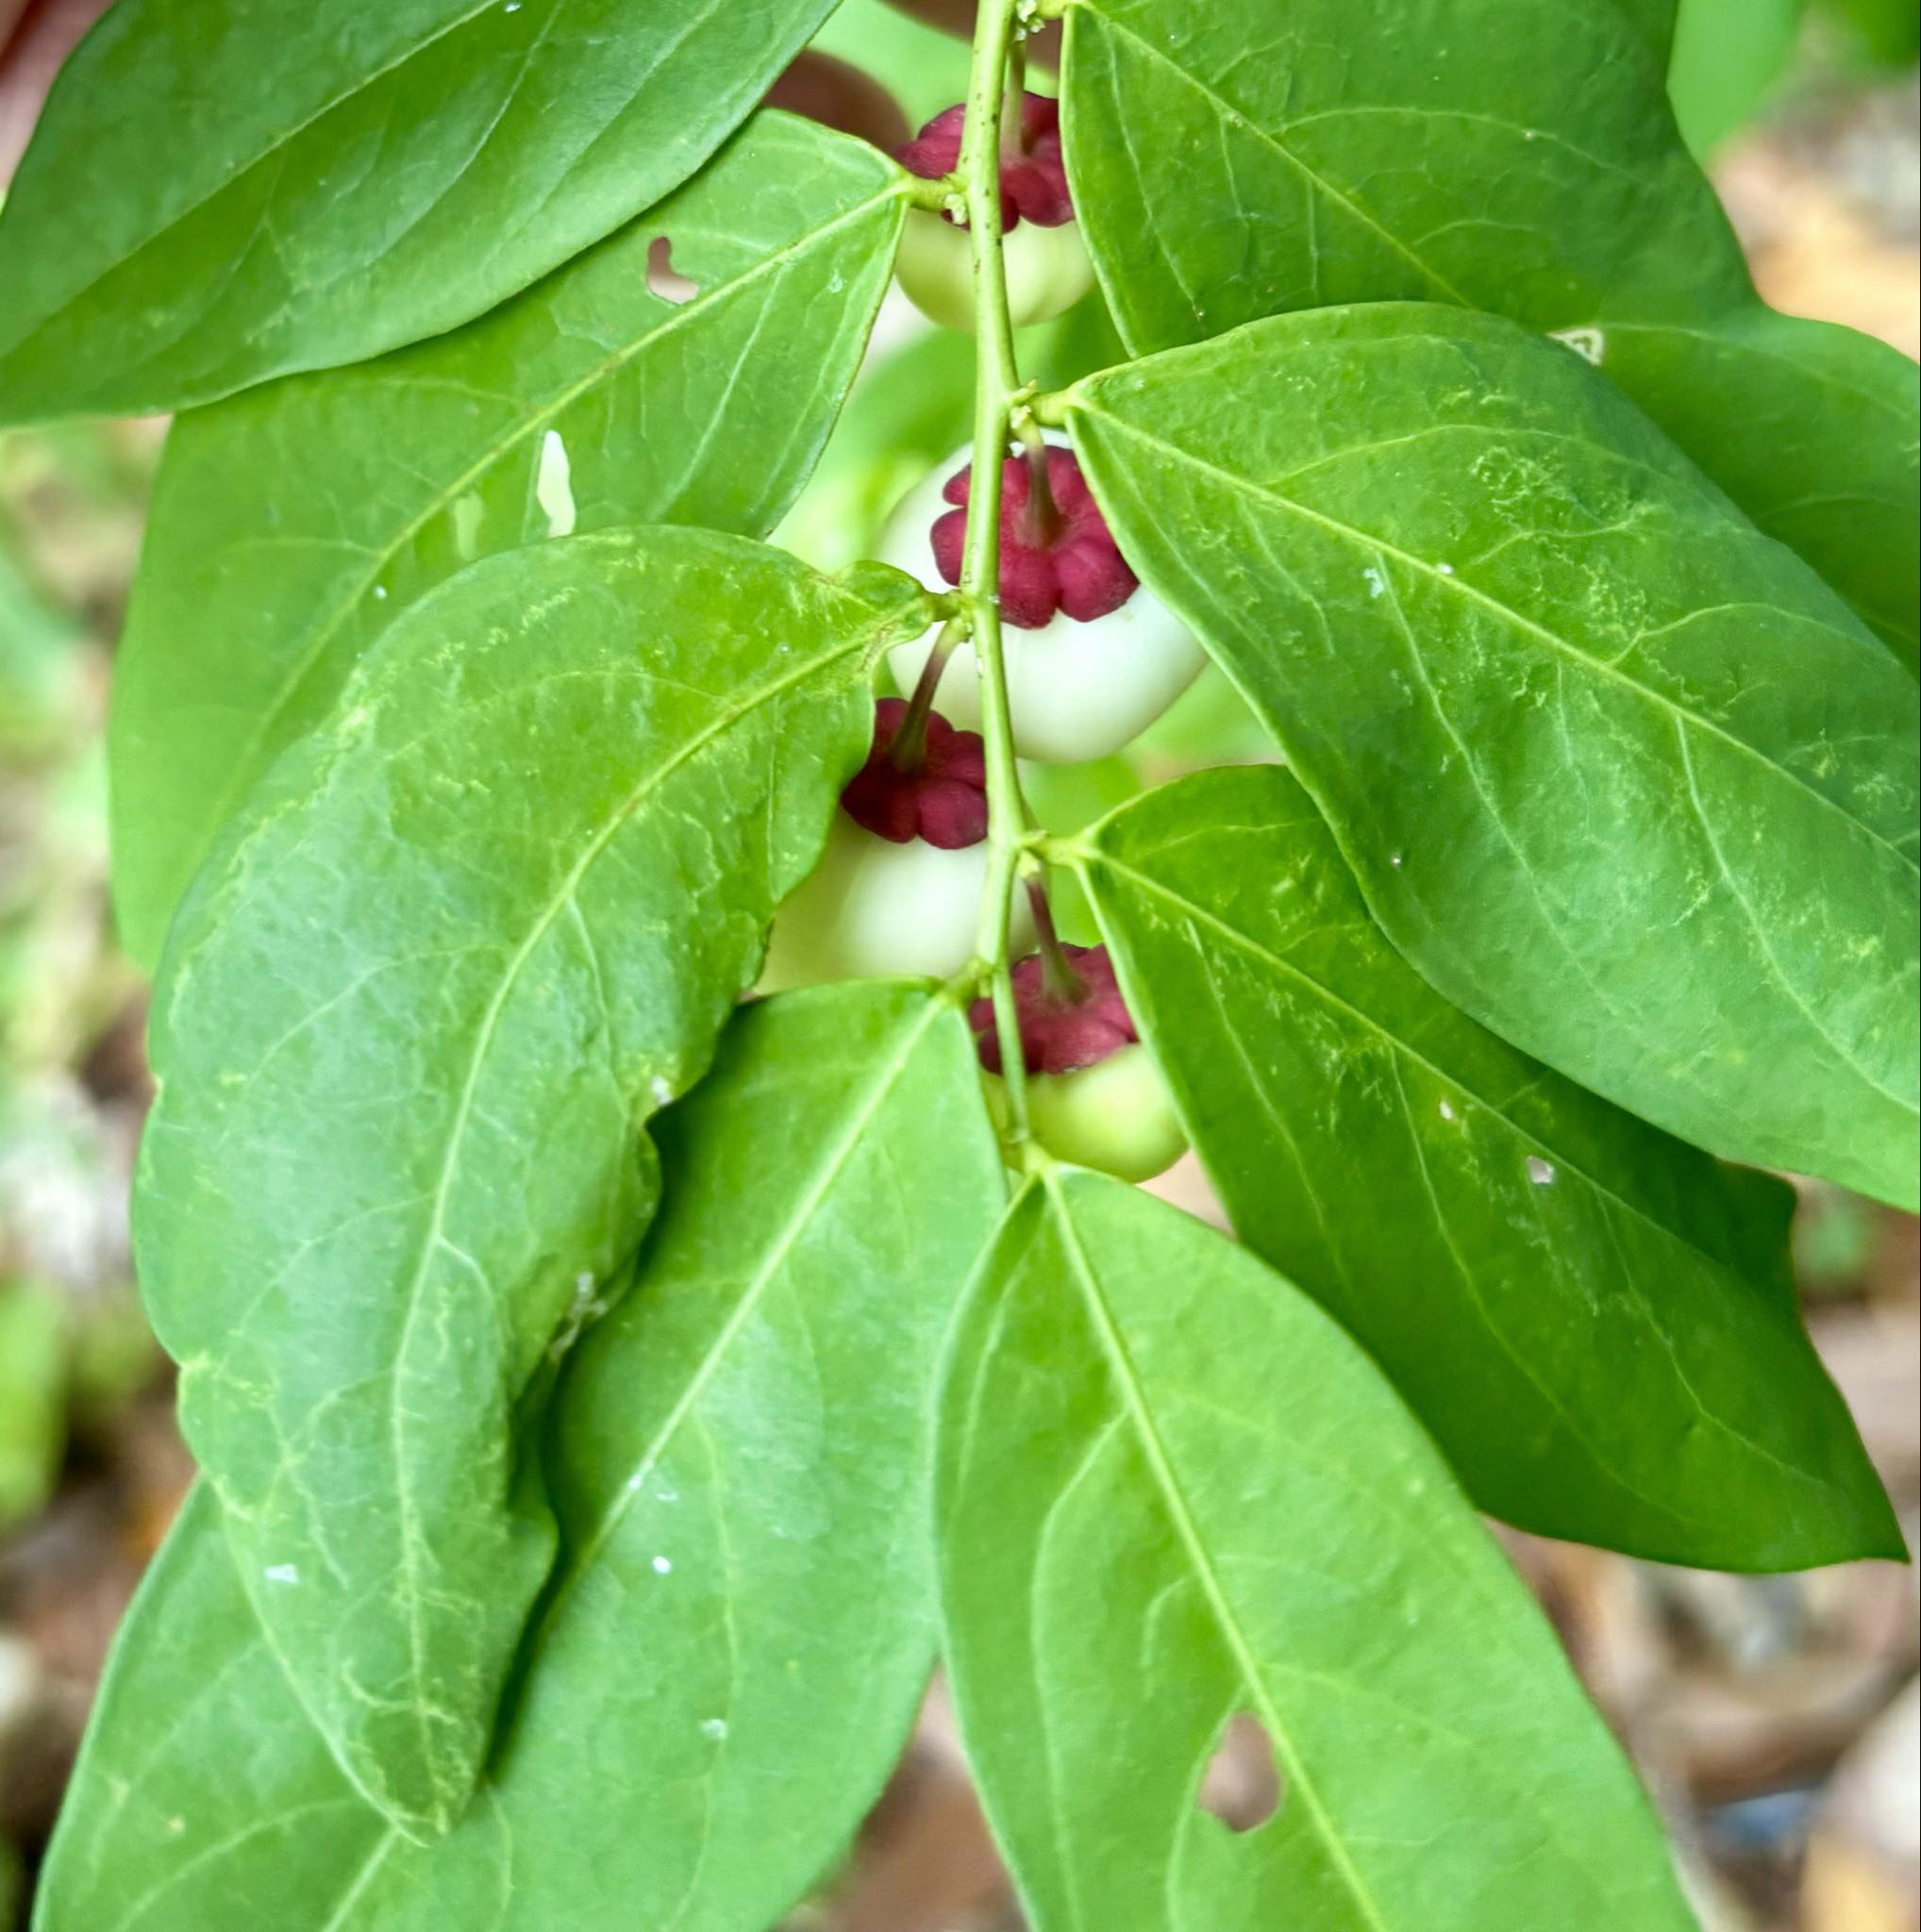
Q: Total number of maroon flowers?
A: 4